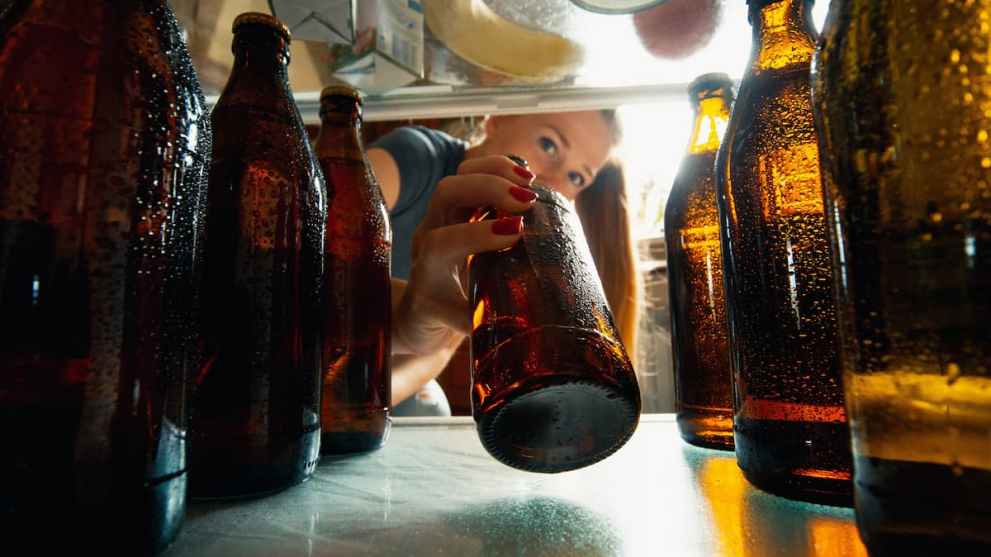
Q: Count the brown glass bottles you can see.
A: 7